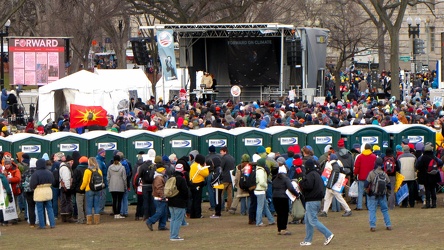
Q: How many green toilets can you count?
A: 12